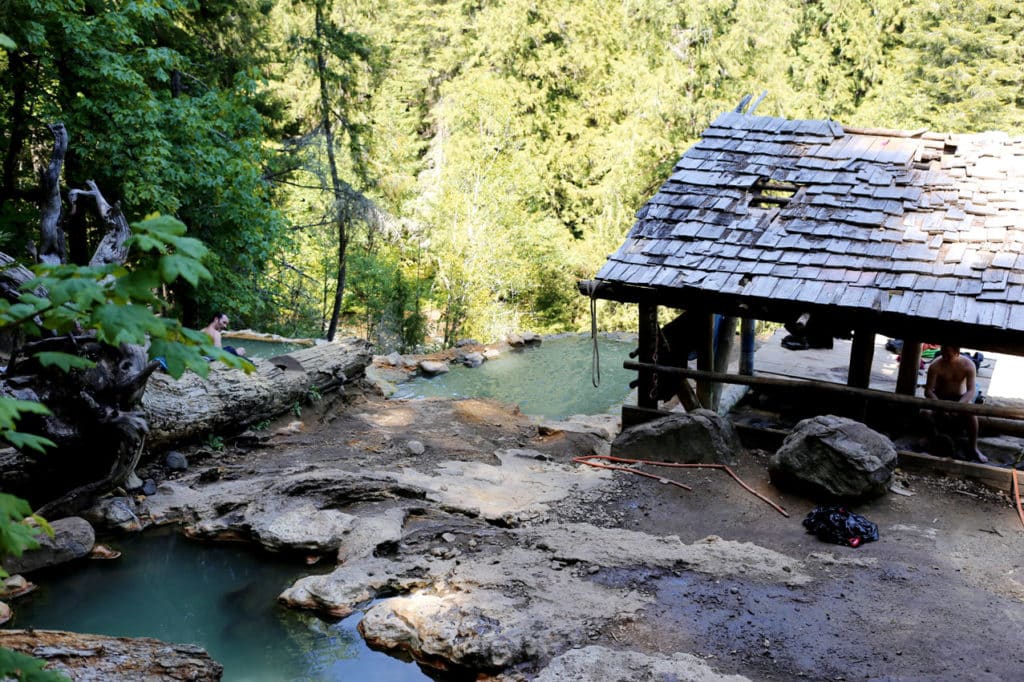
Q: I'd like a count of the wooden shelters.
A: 1